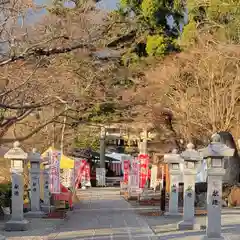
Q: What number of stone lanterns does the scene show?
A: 6